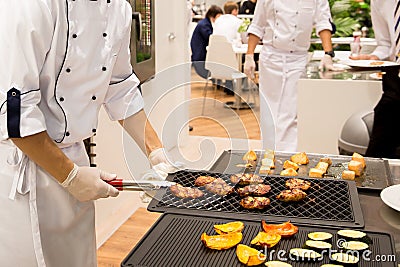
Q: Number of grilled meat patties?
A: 8